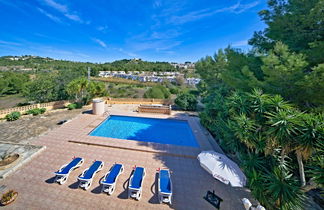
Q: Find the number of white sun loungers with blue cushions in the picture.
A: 5